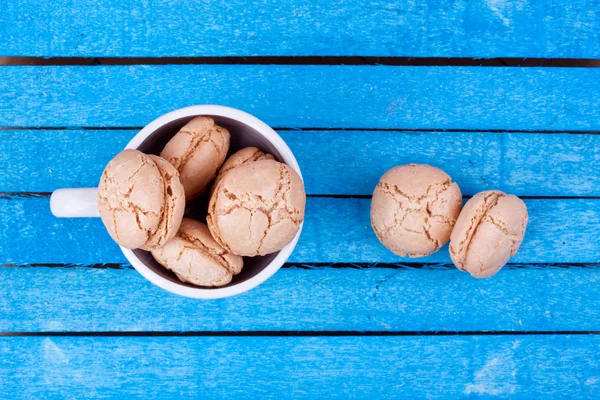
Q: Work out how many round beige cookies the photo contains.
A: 7